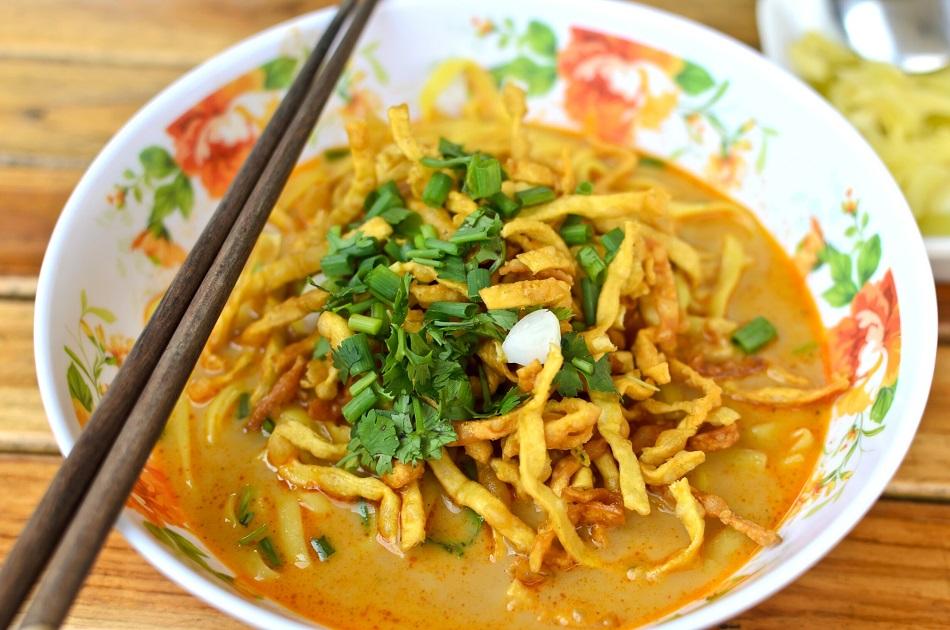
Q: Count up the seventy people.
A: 0